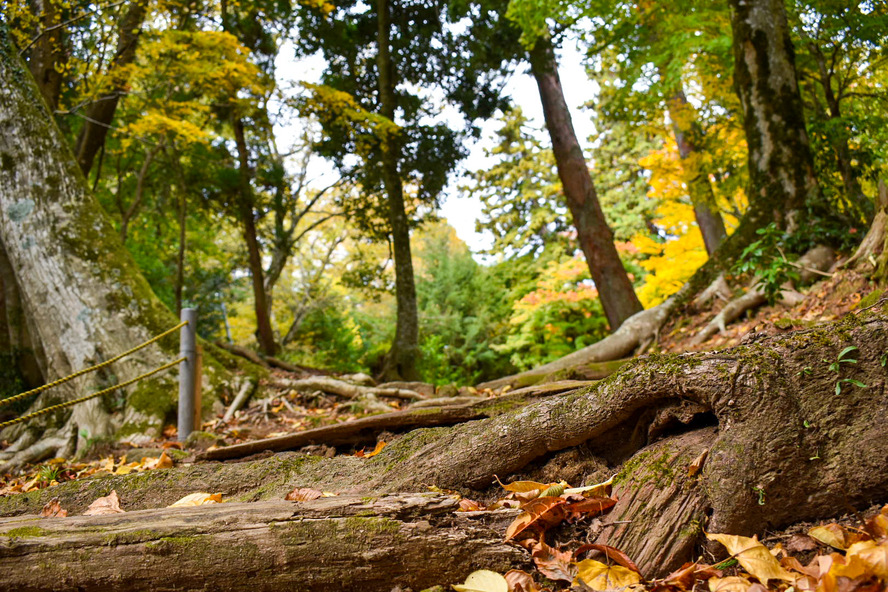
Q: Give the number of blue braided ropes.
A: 0